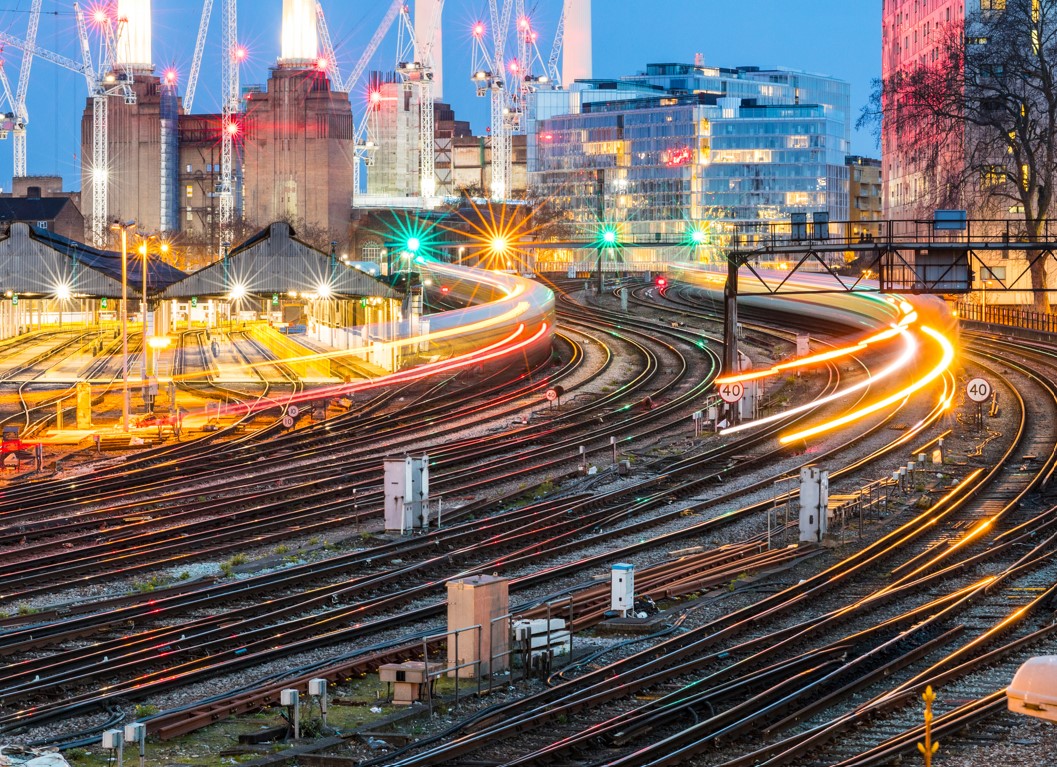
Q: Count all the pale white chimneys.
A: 4